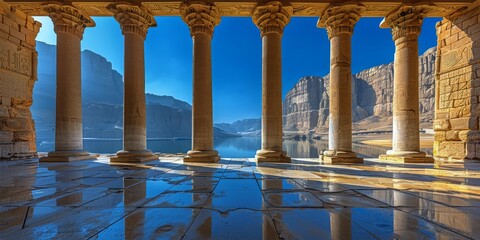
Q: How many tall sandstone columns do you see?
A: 6